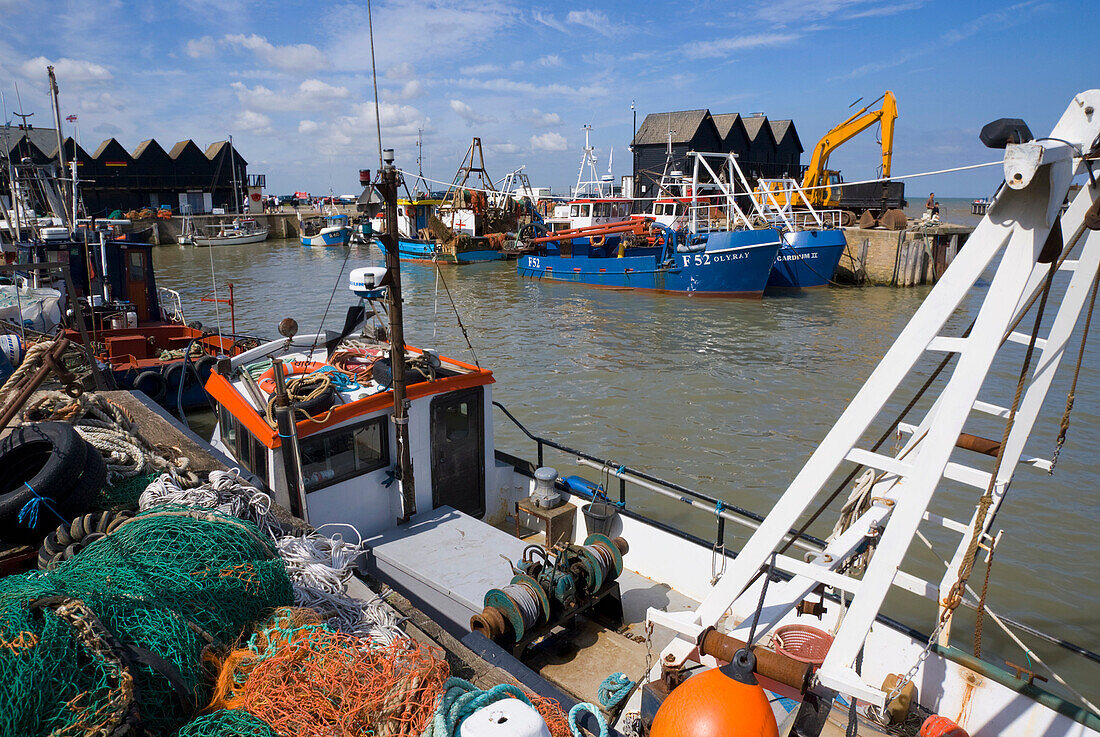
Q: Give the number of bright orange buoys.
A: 1